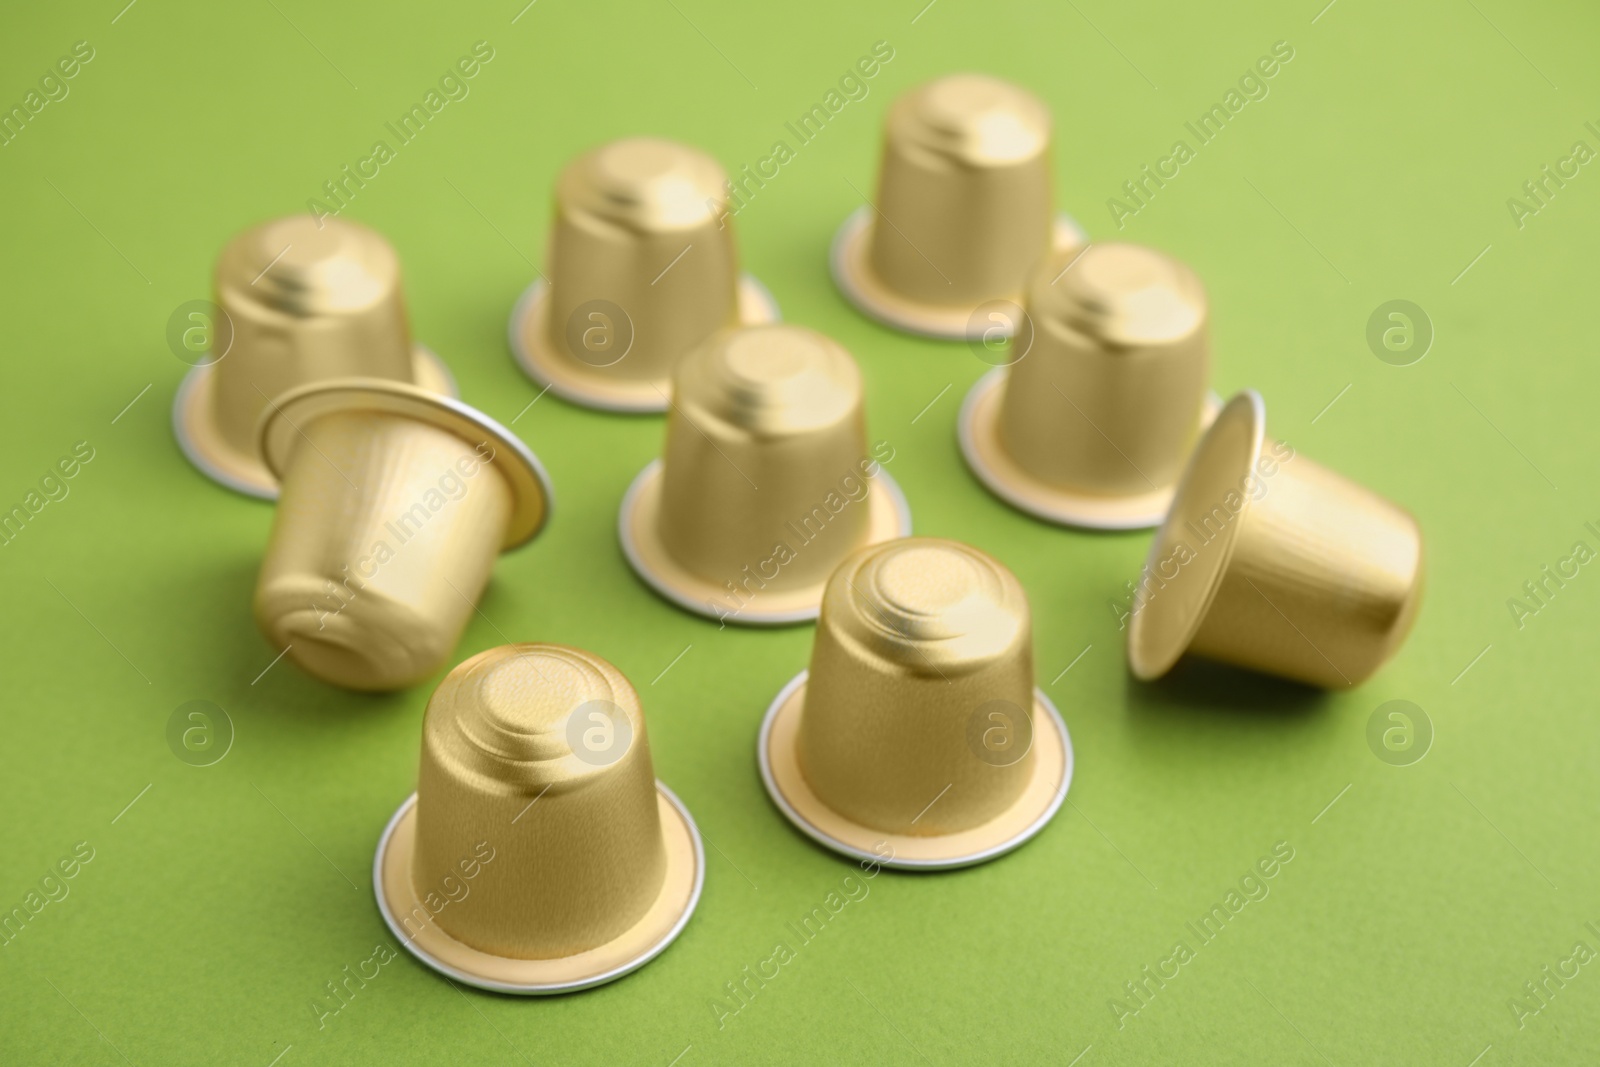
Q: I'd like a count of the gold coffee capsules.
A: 9